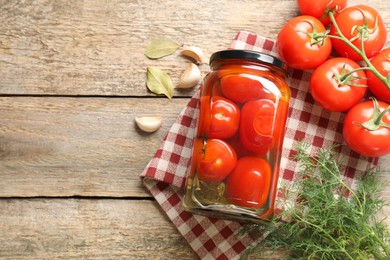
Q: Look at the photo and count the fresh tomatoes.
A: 6